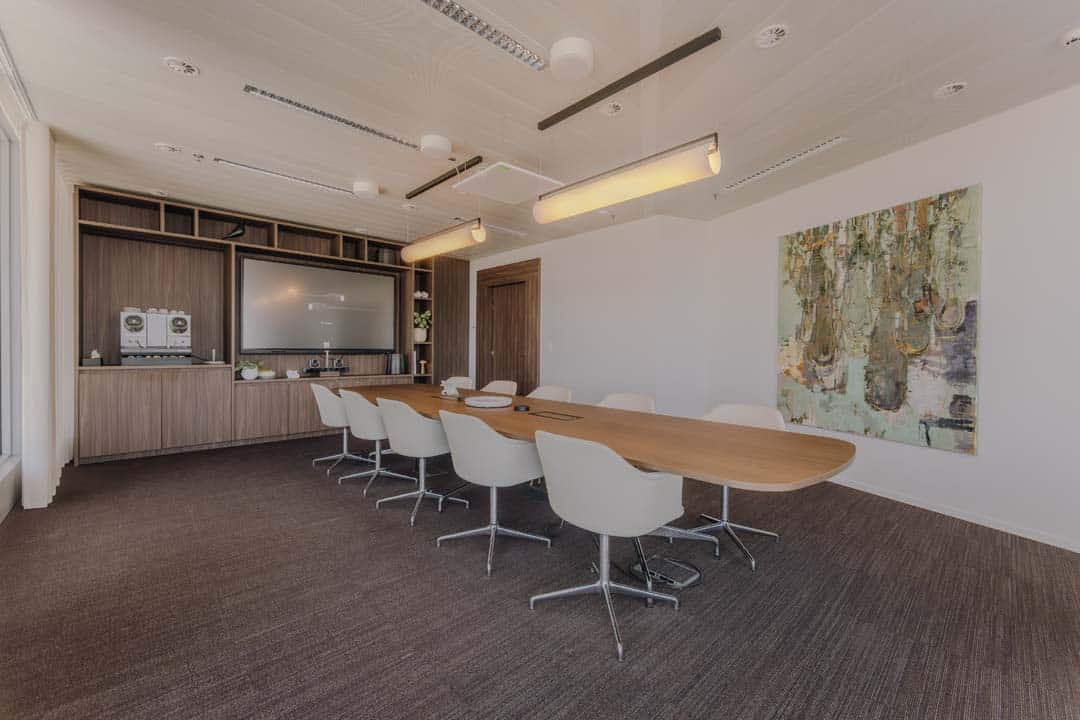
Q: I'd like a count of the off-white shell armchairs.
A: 10